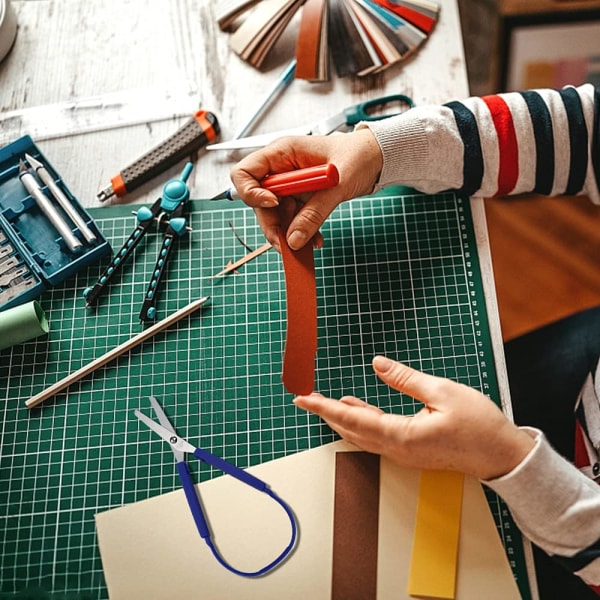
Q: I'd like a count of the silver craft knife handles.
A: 2